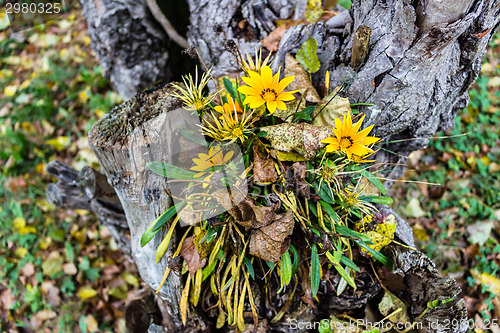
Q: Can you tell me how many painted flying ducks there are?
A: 0